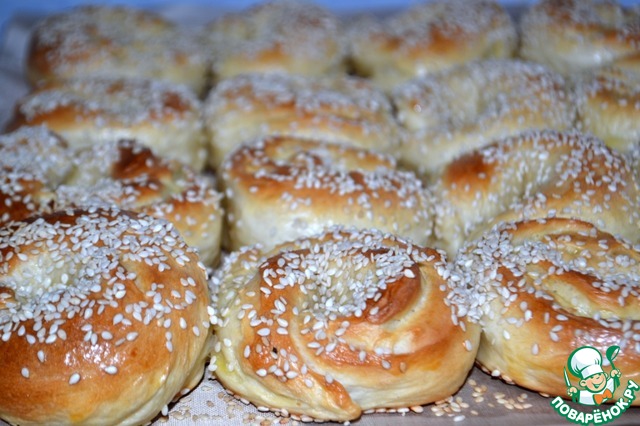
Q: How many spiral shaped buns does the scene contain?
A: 14